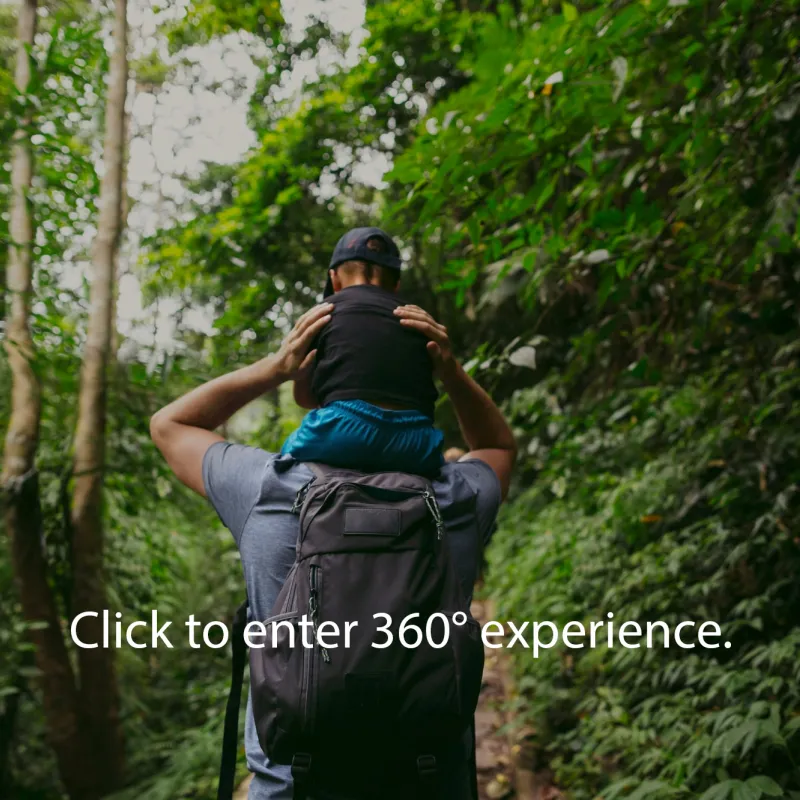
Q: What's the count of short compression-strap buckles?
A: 2